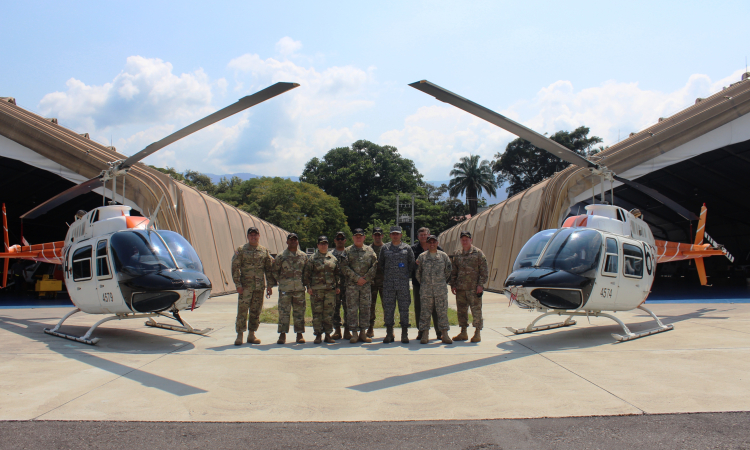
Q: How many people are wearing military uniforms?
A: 9